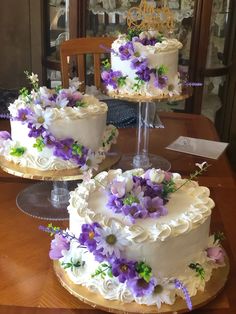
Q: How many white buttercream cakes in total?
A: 3